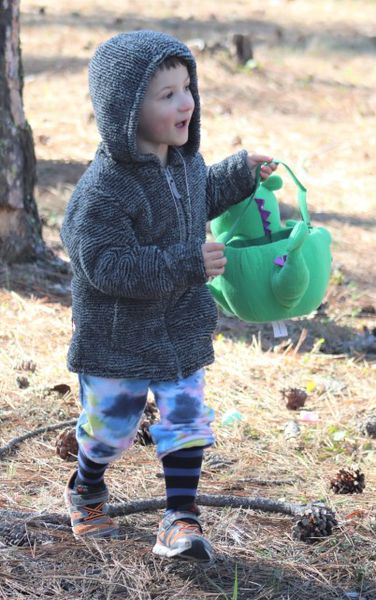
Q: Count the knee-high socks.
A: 2